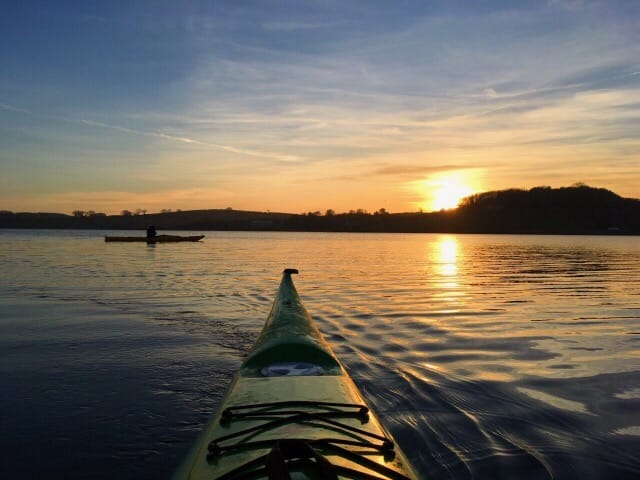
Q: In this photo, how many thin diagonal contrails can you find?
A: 1